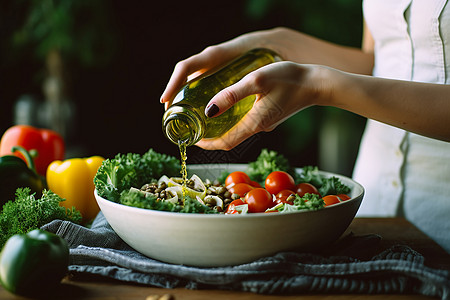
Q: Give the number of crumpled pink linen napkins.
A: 0